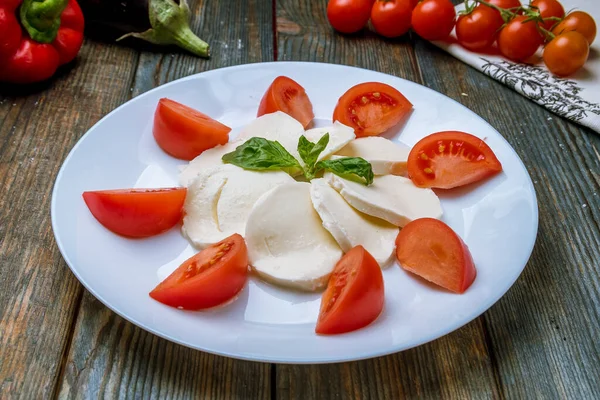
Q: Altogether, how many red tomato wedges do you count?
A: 8